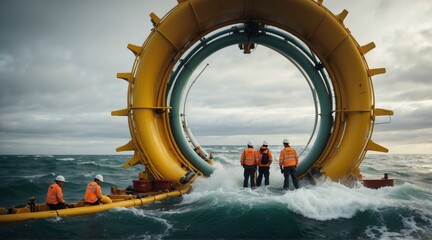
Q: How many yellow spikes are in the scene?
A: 13